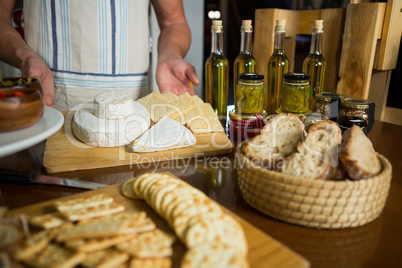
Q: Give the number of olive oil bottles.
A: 4